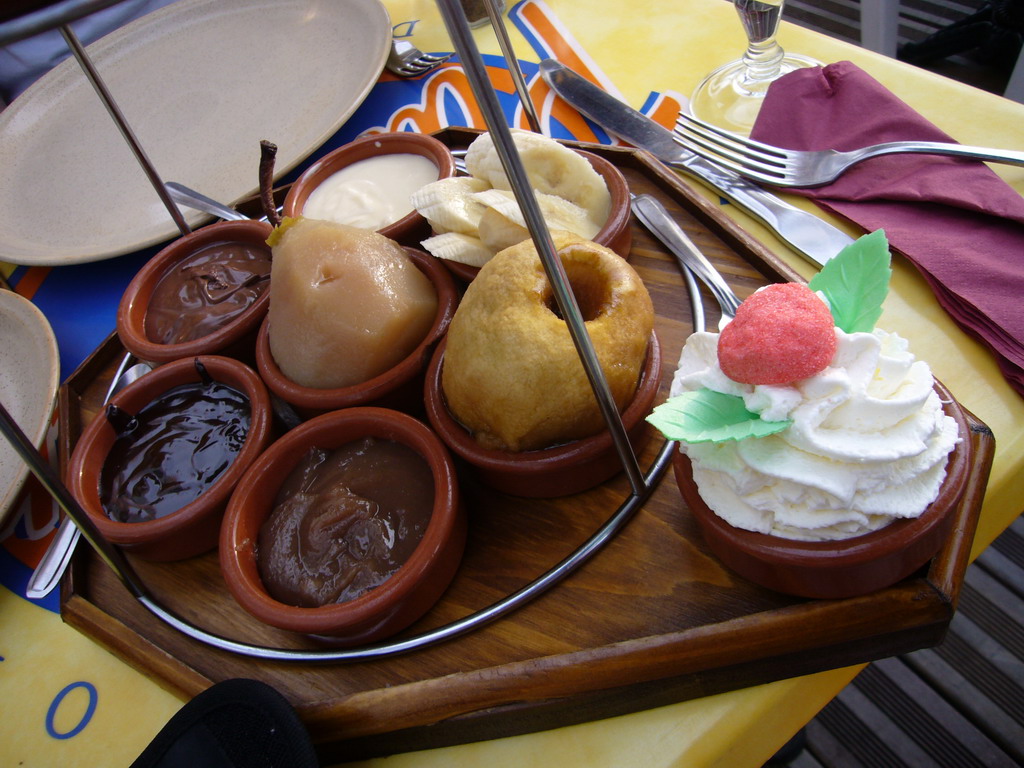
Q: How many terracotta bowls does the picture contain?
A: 8